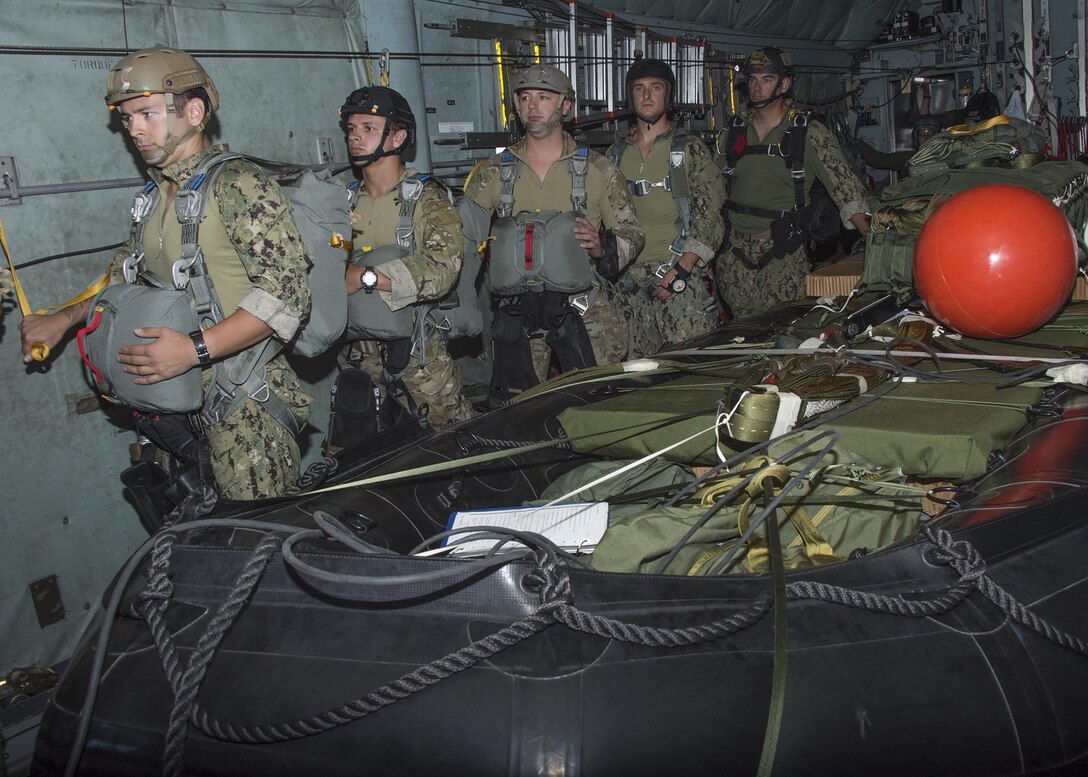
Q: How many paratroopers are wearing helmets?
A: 5